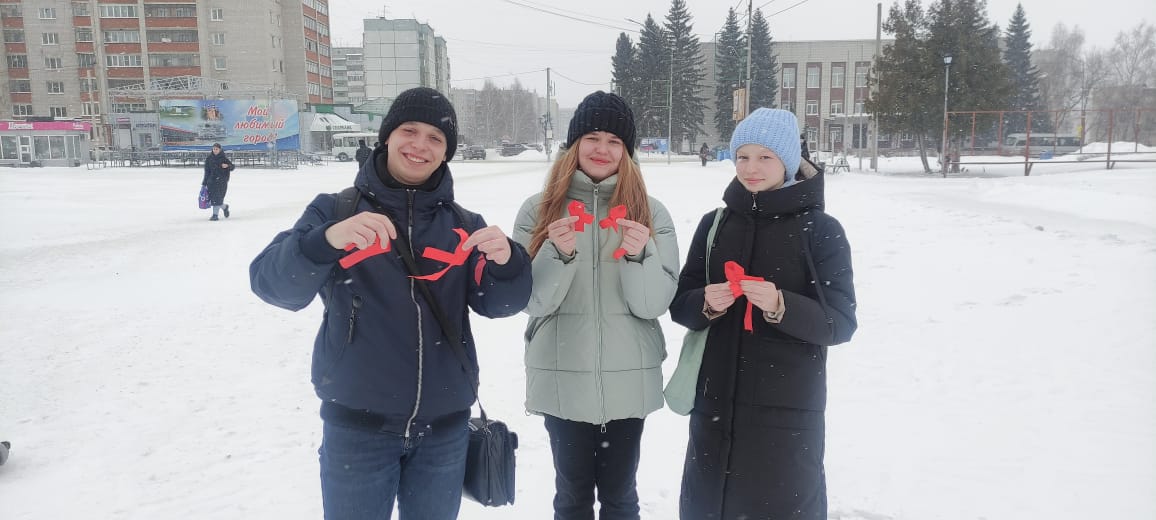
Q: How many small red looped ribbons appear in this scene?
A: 3